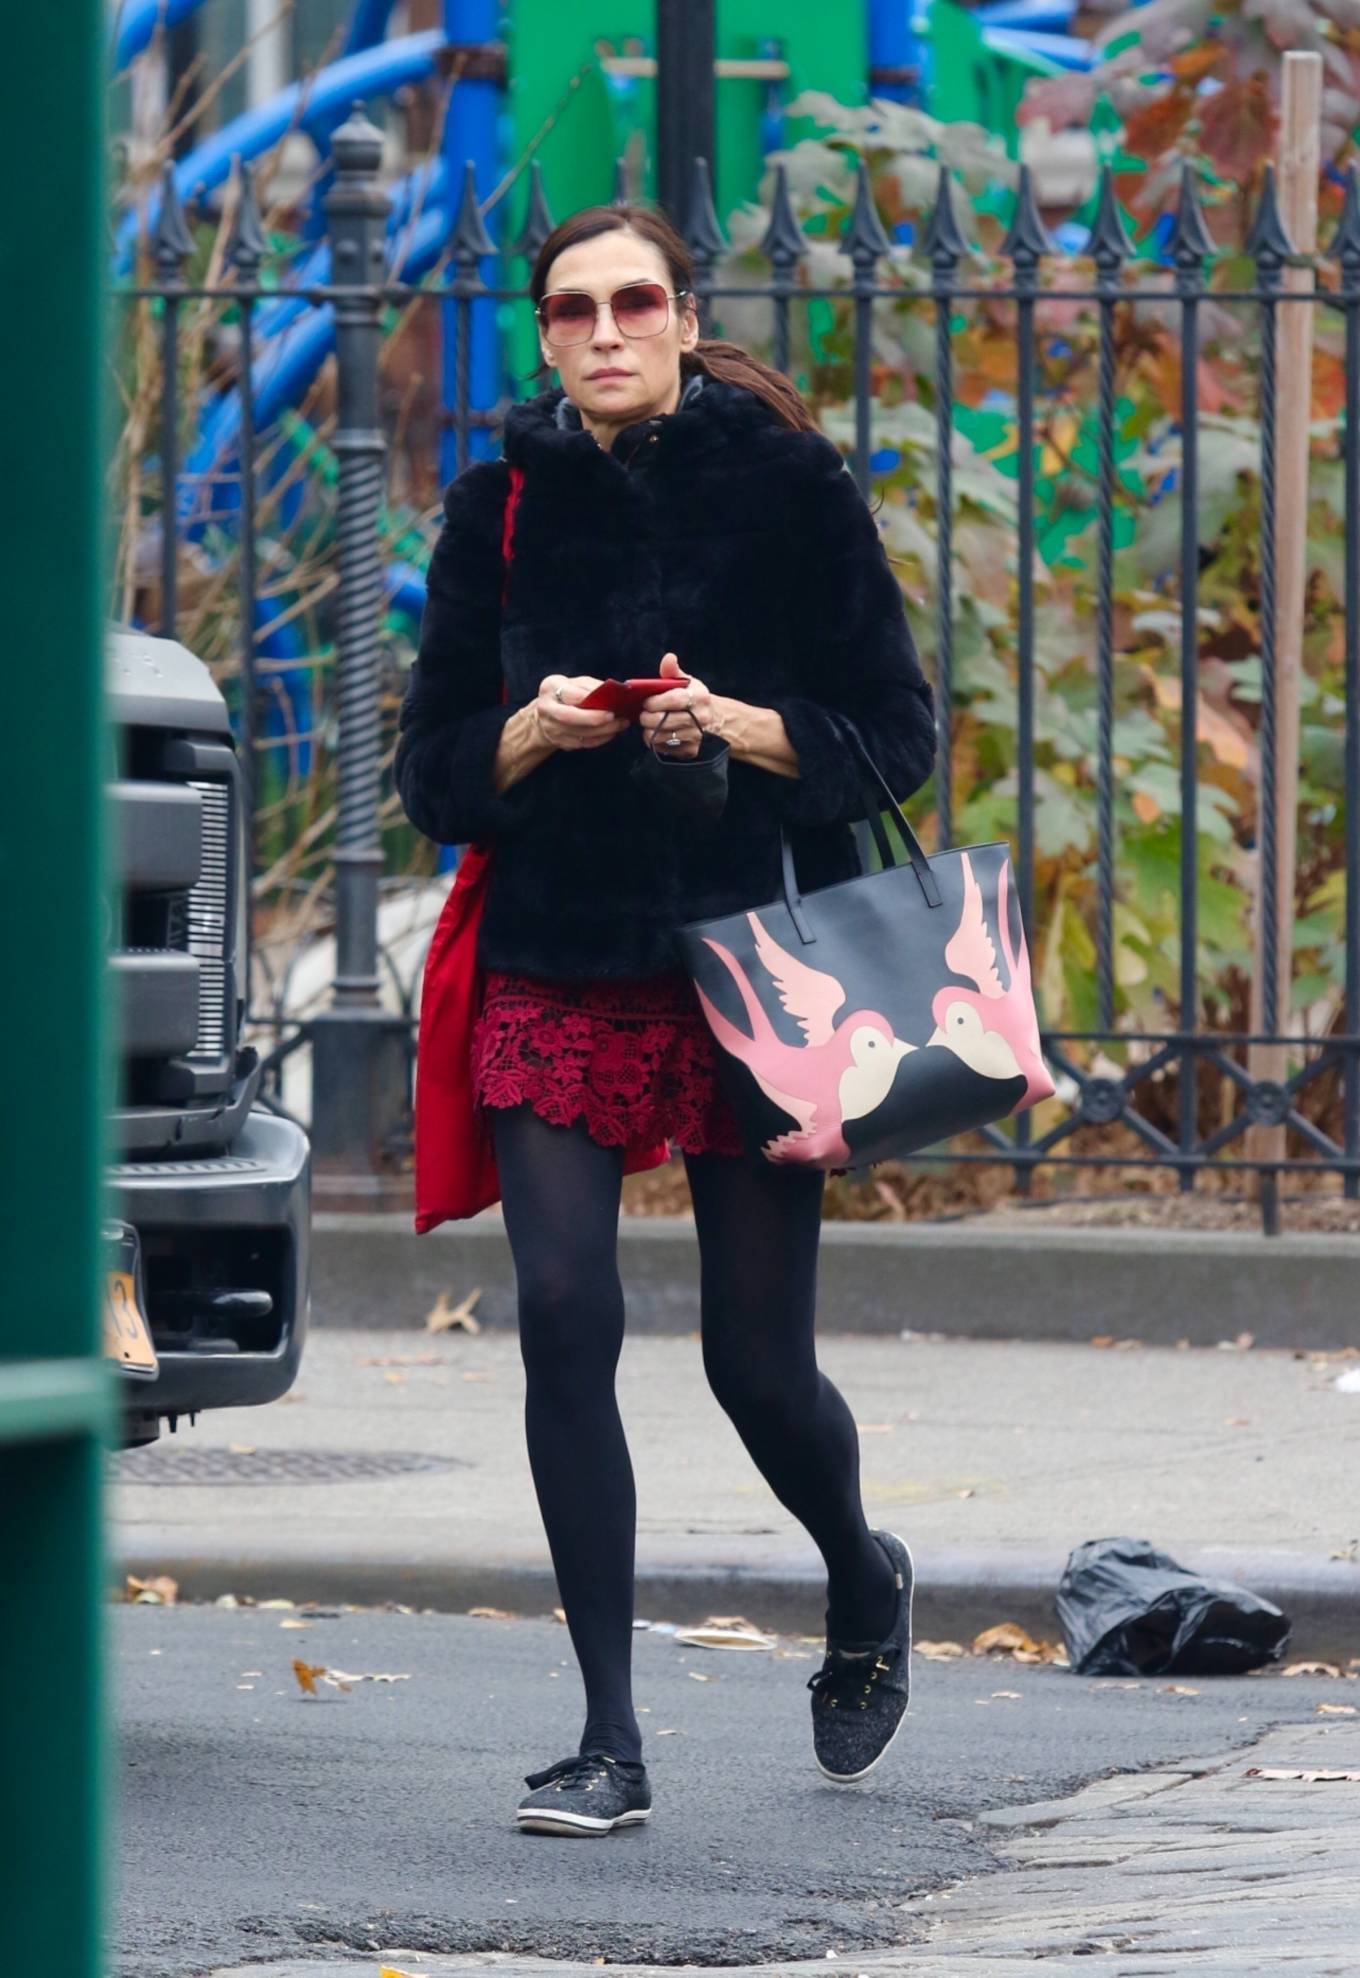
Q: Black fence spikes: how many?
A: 14